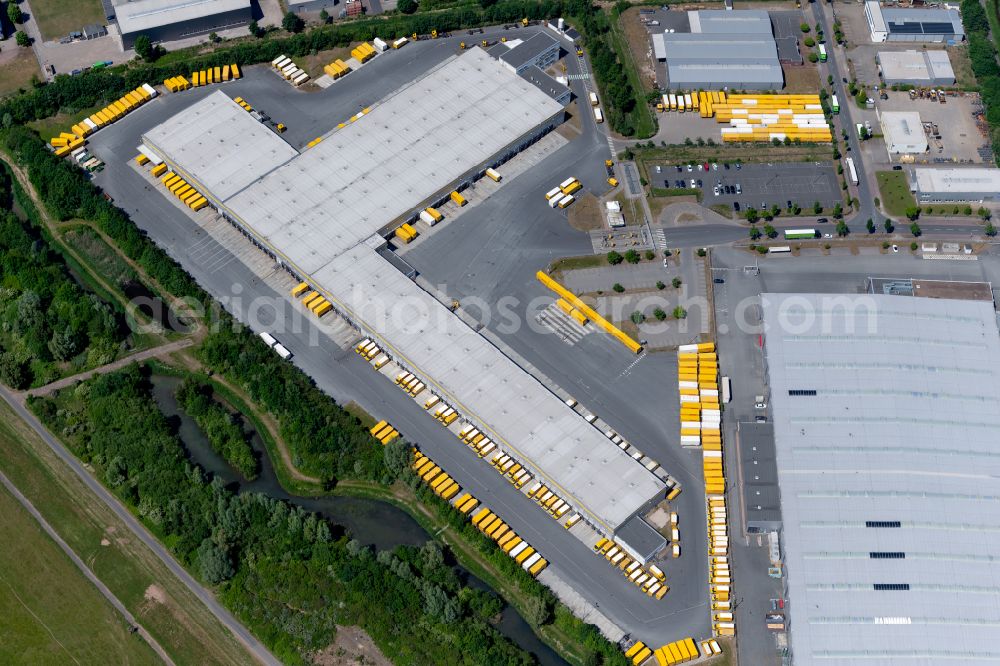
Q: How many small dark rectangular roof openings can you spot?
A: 4